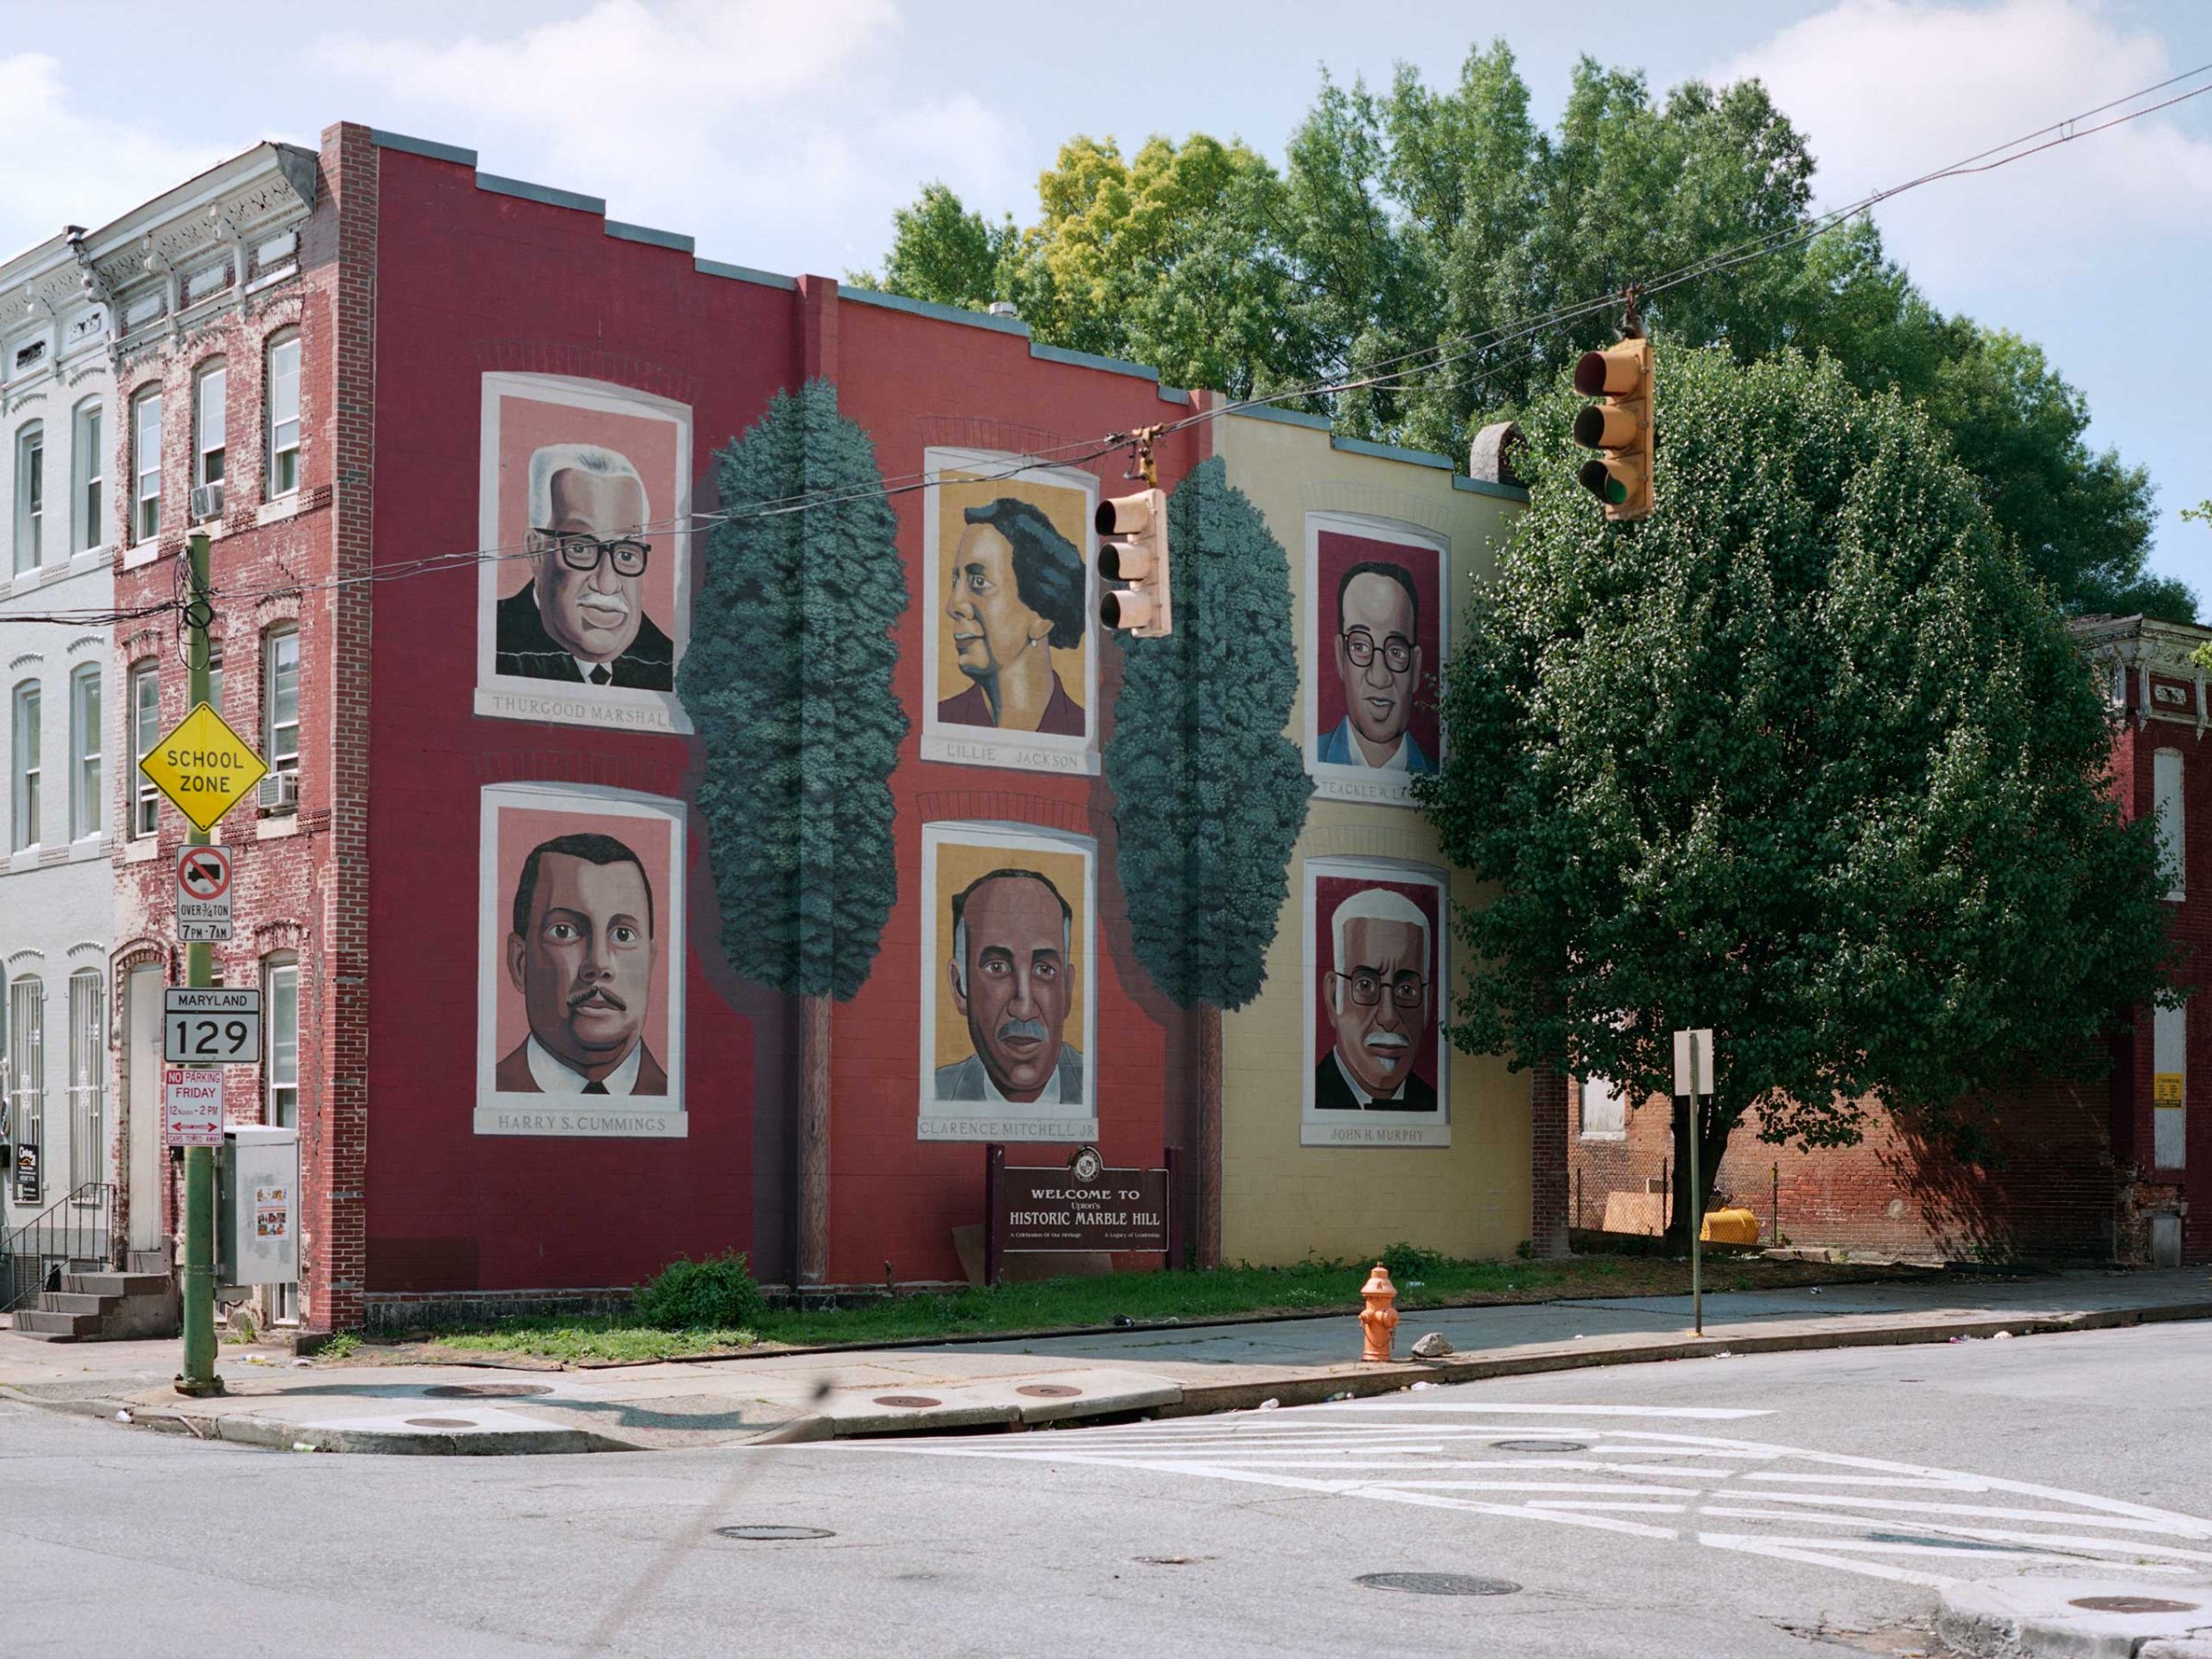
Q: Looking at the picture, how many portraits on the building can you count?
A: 6